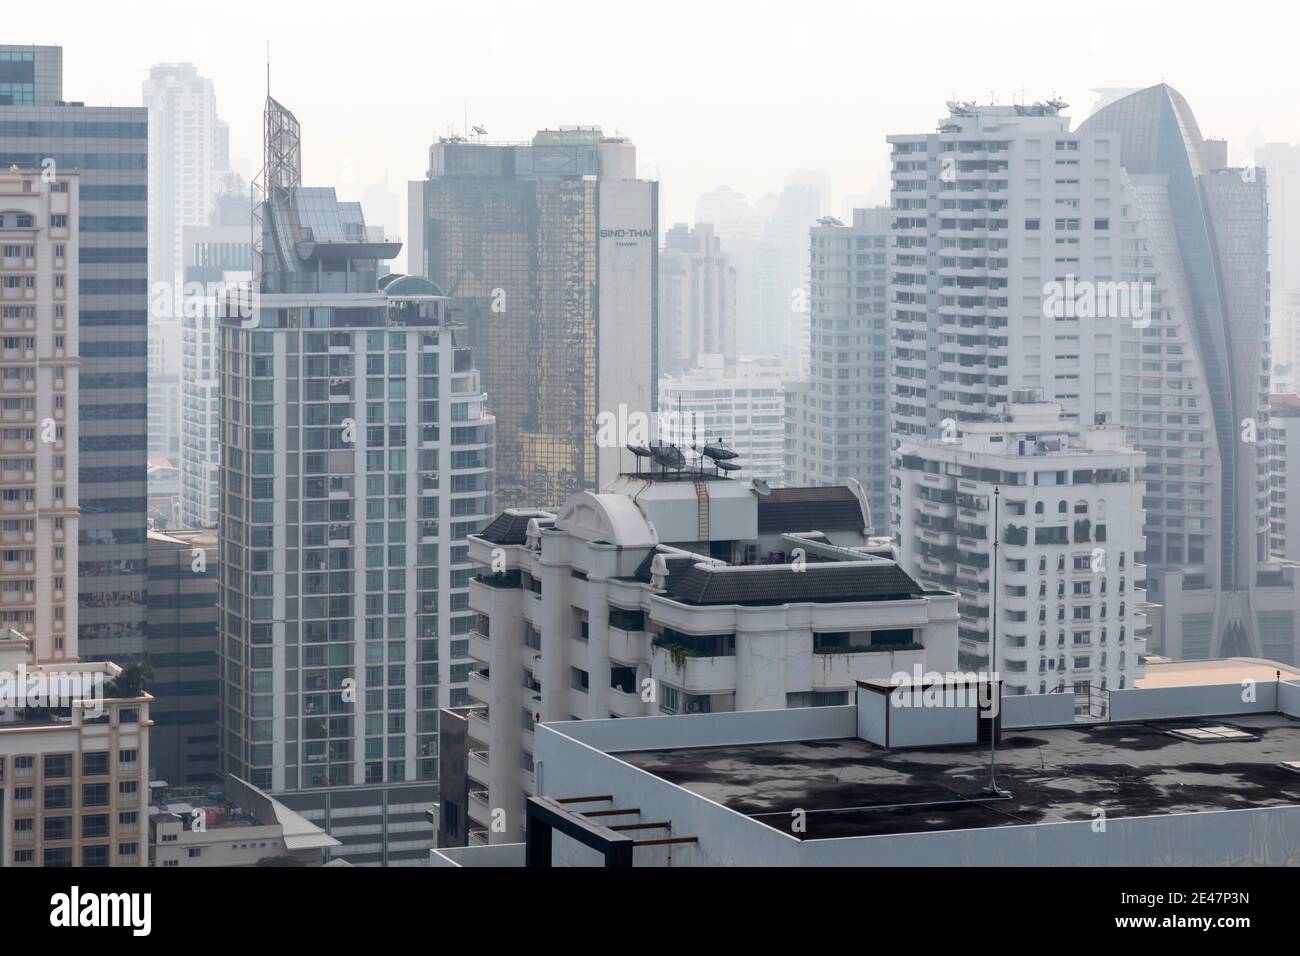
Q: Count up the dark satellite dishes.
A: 4